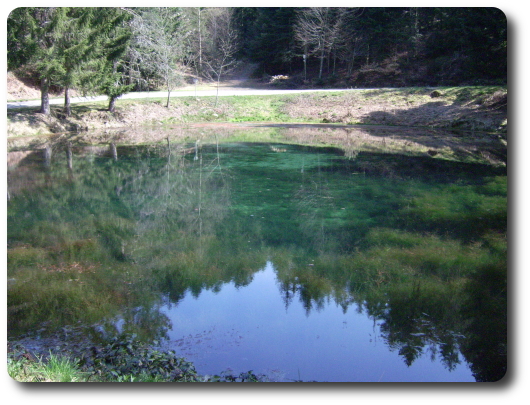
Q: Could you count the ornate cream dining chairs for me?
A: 0